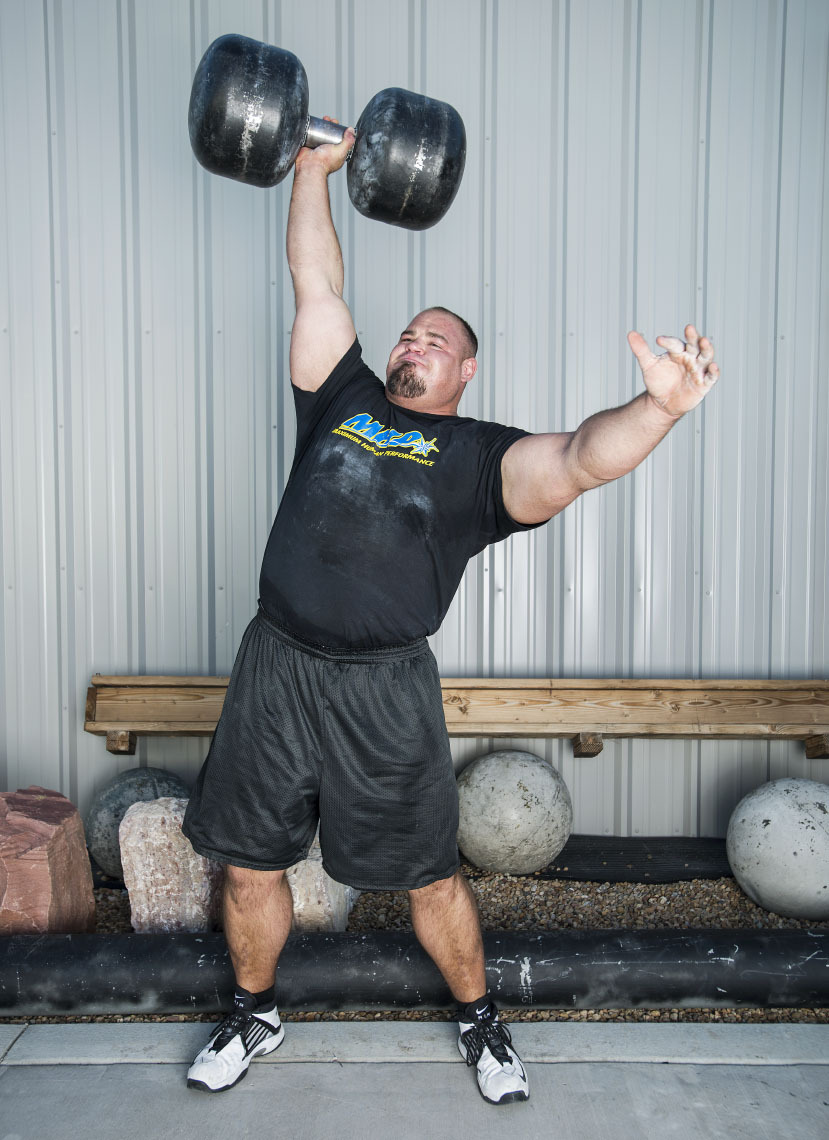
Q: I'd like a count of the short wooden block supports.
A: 3